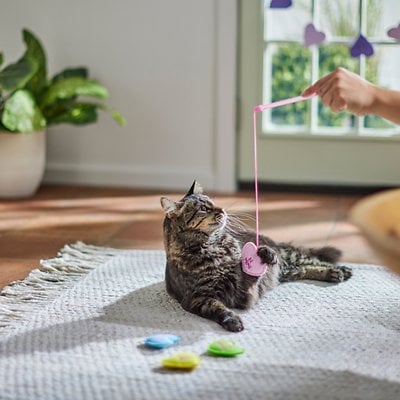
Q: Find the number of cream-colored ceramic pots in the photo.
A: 1